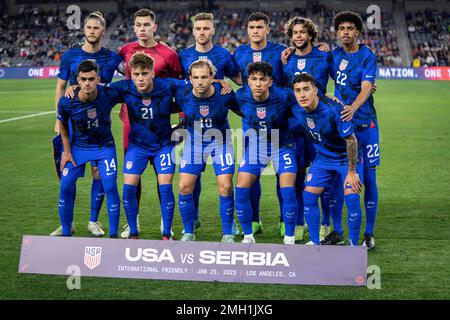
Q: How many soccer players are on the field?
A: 11